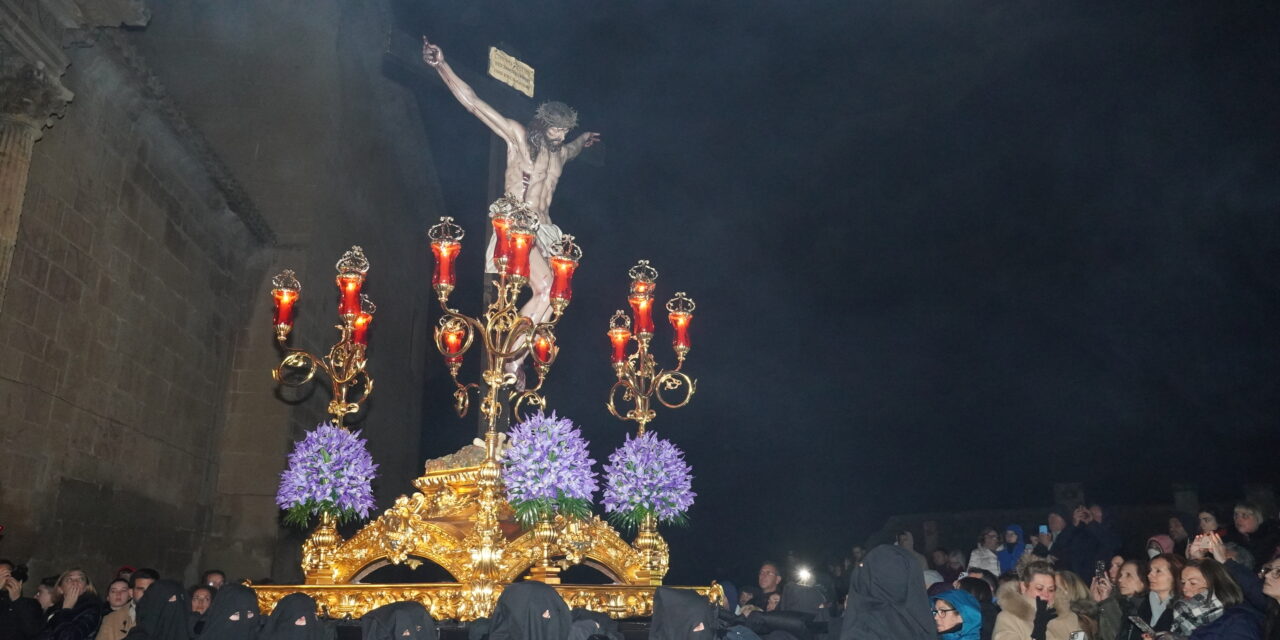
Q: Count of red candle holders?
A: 13